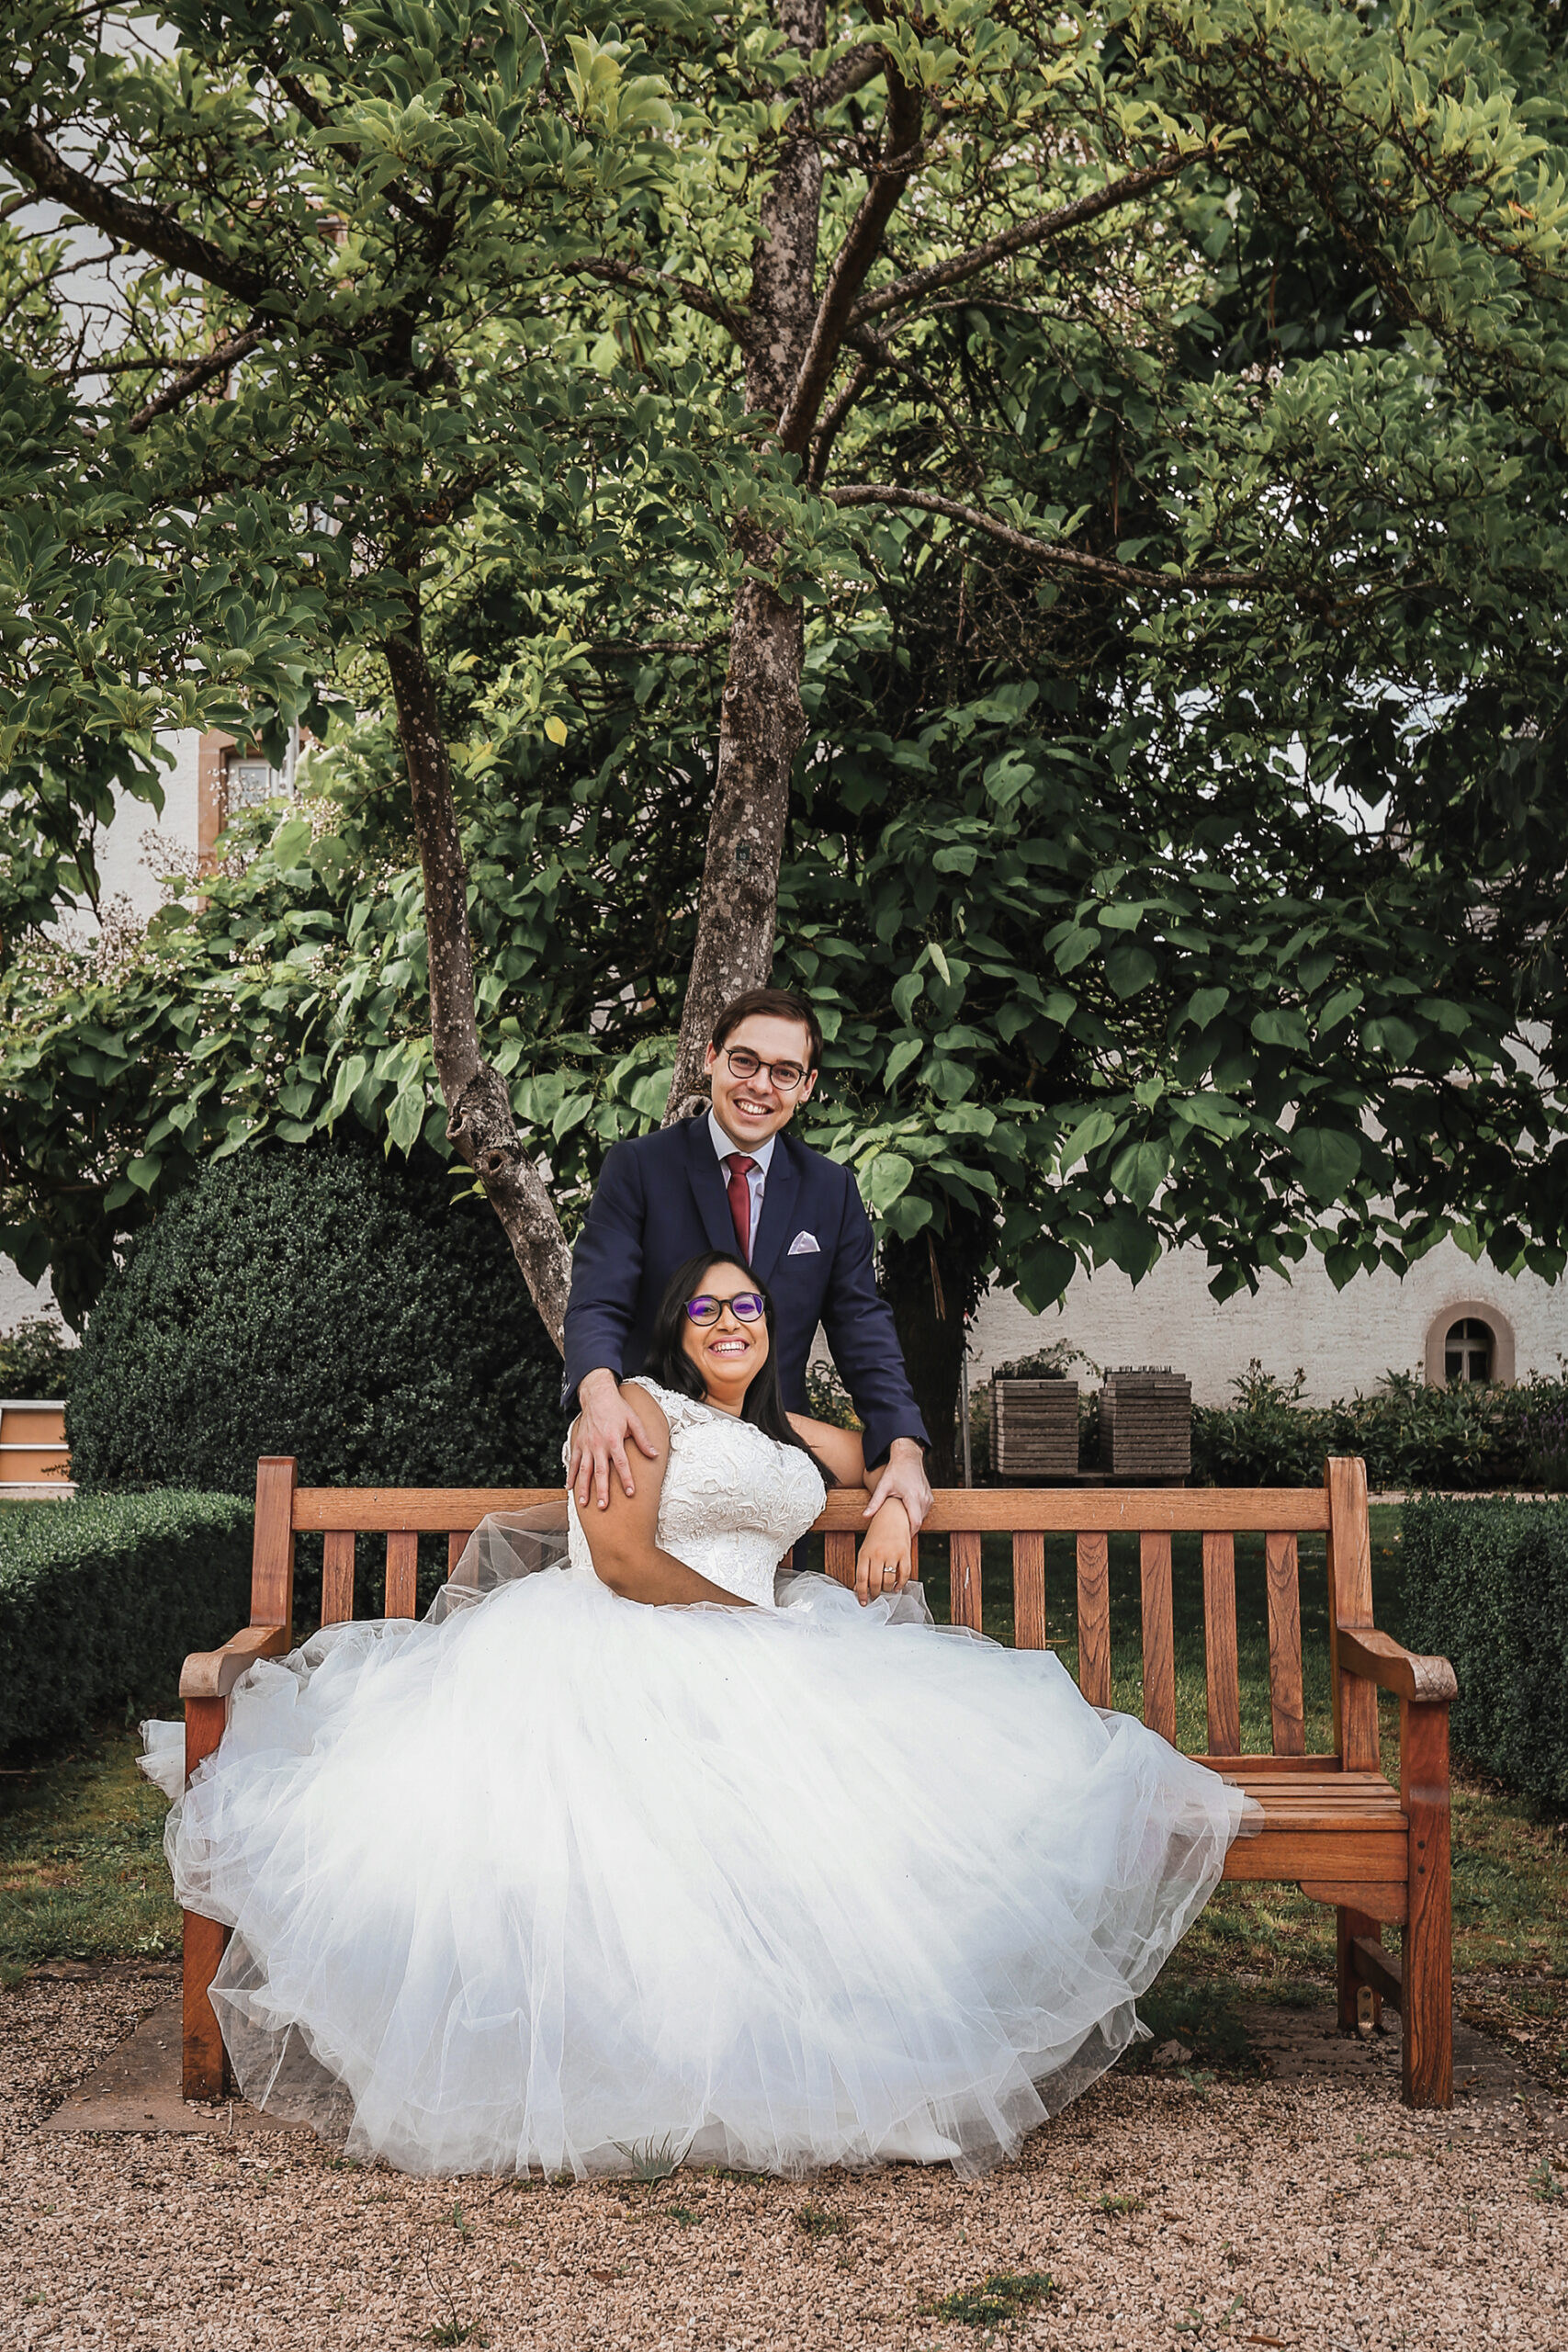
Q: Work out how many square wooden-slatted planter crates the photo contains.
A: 2